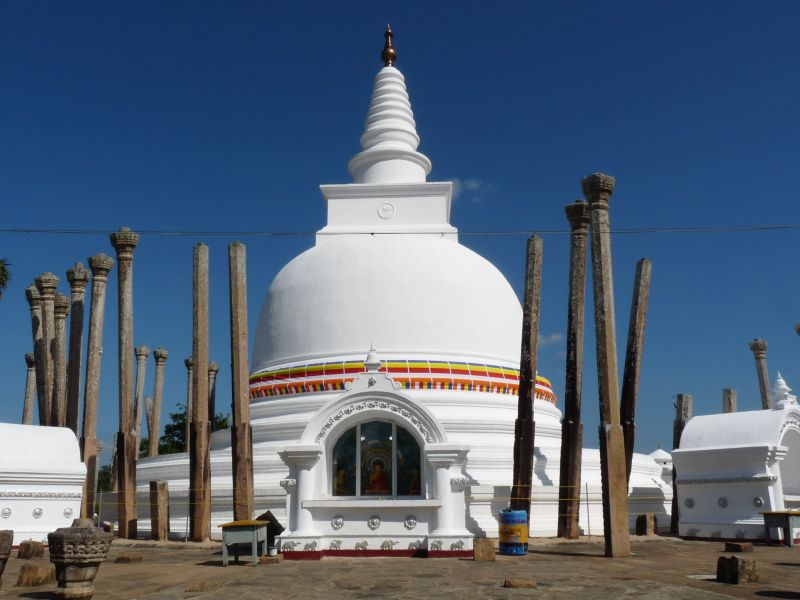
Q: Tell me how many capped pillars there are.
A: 14